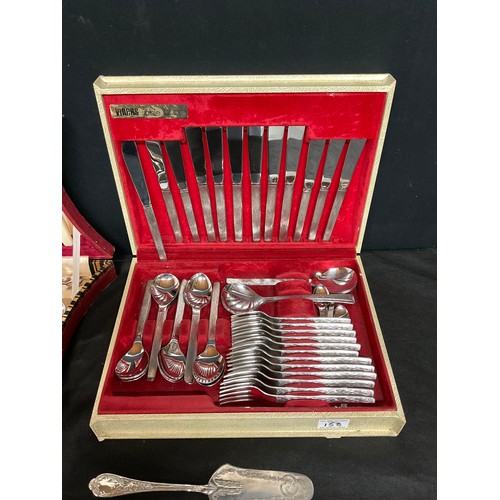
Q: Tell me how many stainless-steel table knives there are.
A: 12